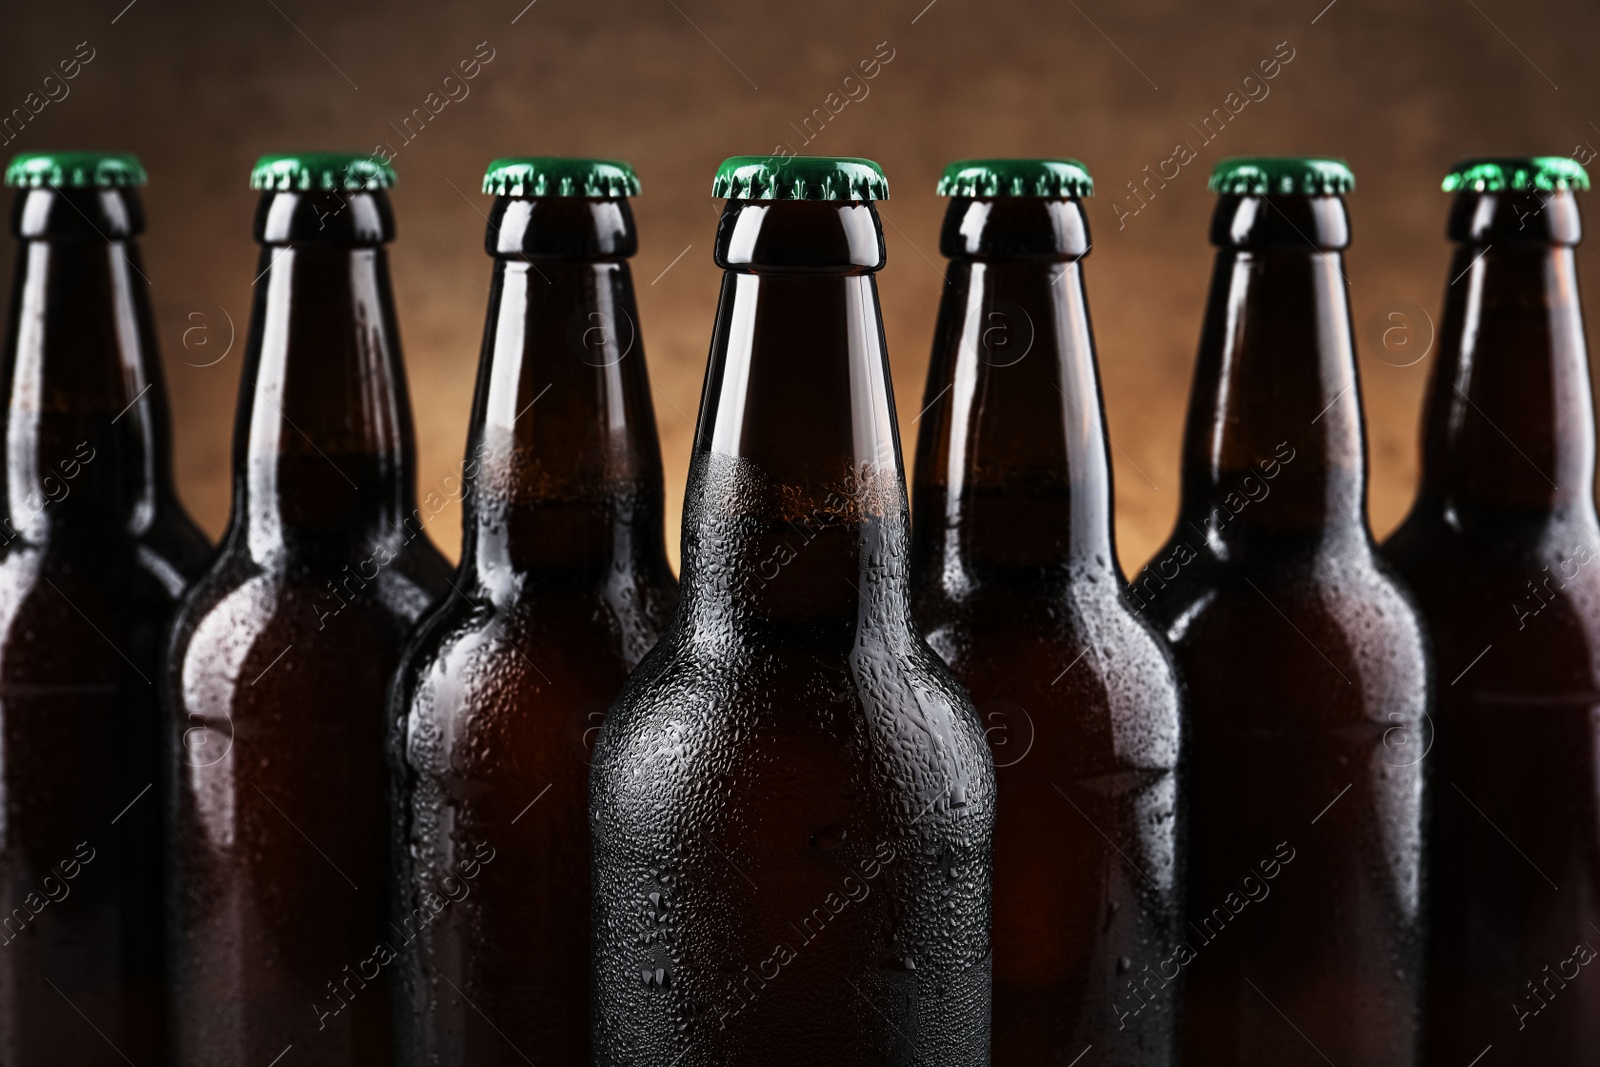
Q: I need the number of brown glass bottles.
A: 7